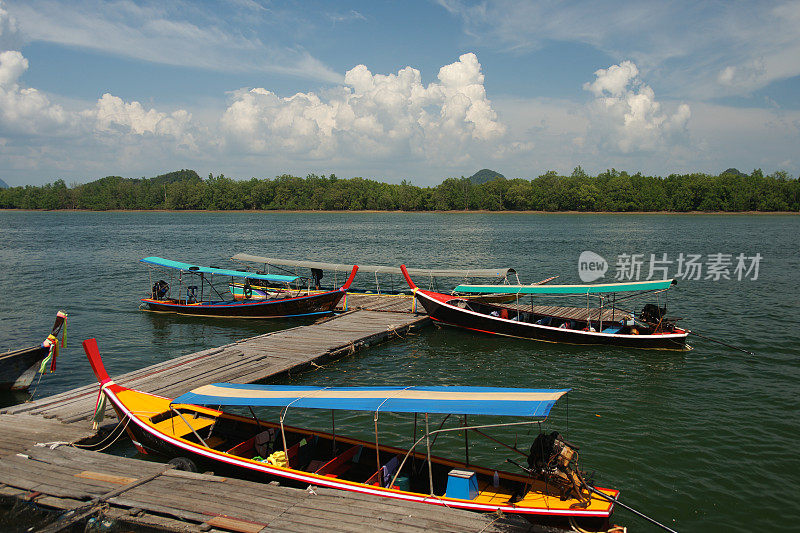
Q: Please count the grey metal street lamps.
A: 0